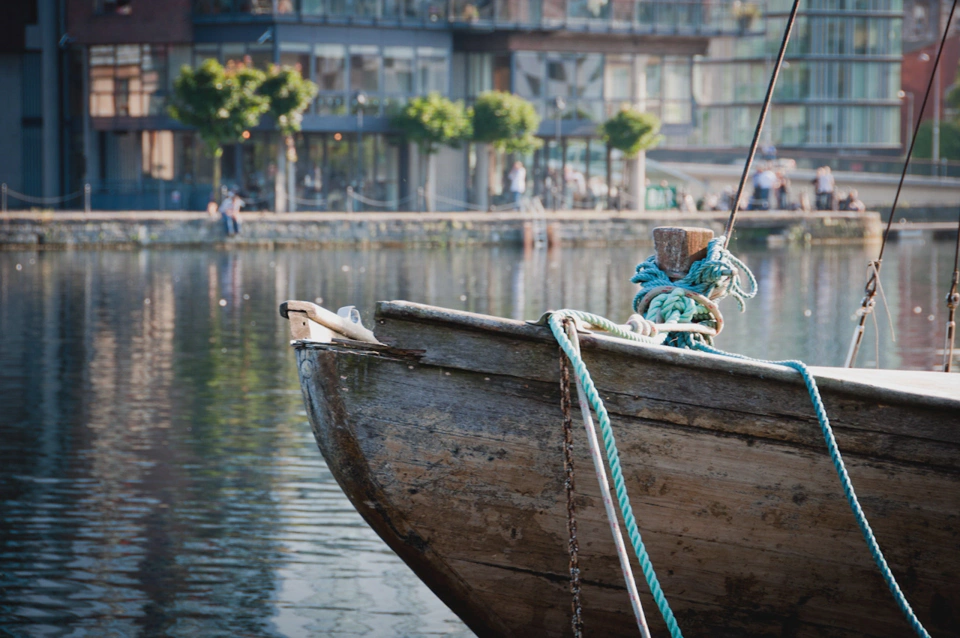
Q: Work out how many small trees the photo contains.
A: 5